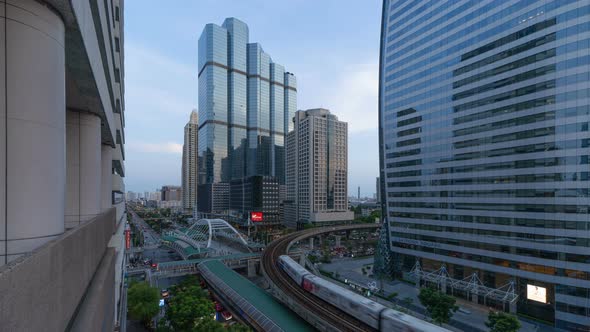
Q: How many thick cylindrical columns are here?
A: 3